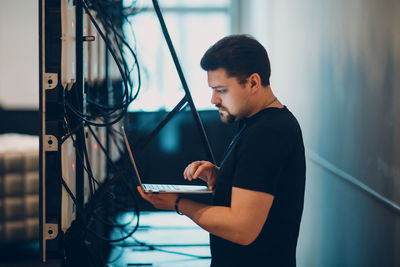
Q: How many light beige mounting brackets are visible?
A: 3